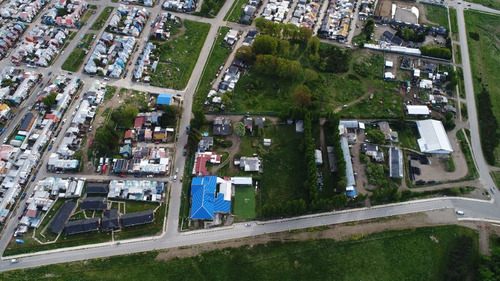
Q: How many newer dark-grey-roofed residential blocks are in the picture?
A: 6